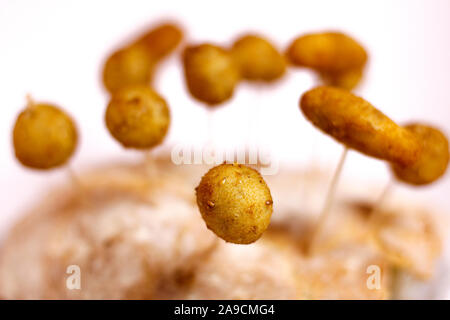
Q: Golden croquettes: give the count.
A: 11